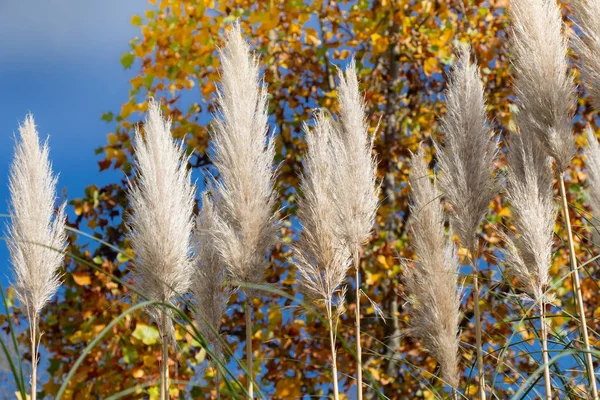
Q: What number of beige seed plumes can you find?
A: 12